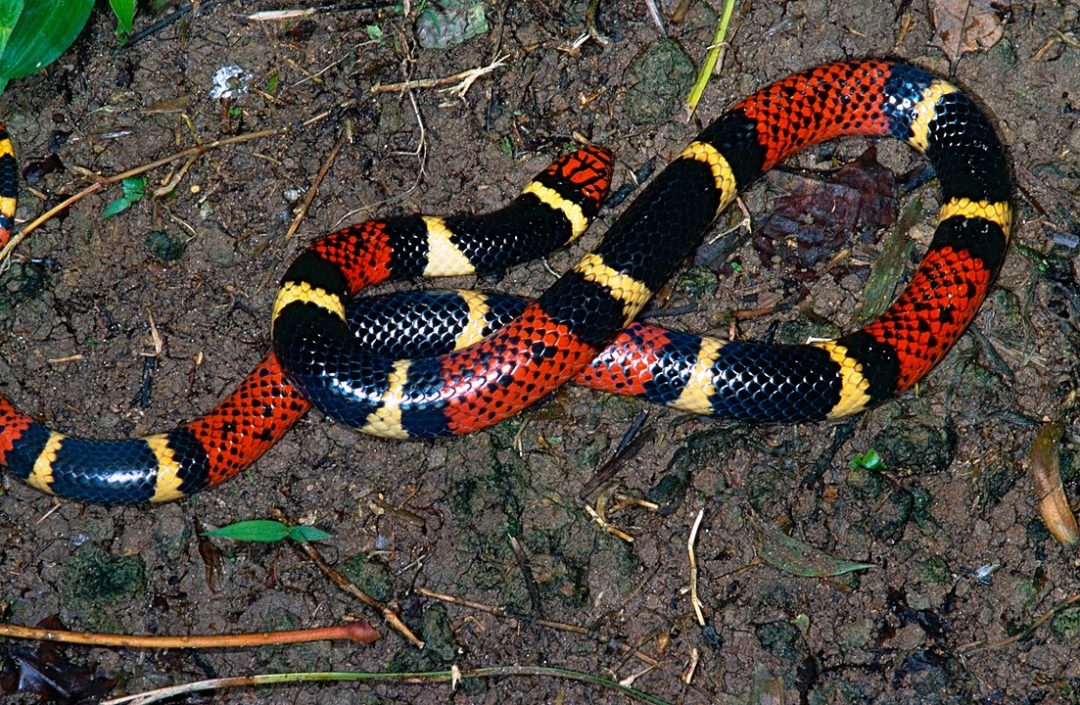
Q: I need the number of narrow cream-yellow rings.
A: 15